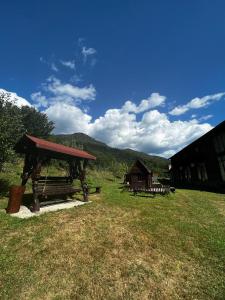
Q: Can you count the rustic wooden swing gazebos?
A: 1